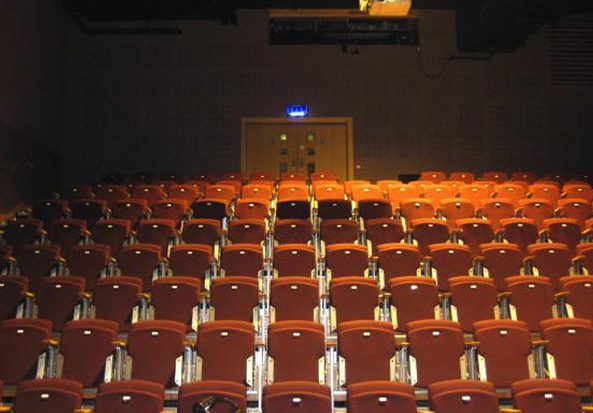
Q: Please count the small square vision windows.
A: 6